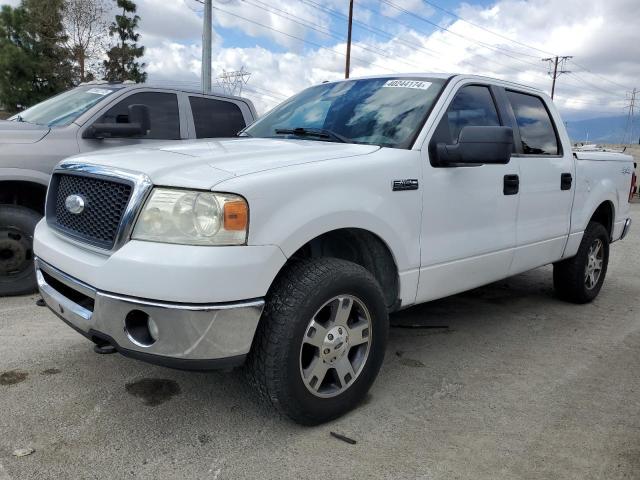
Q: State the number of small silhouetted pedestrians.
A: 0